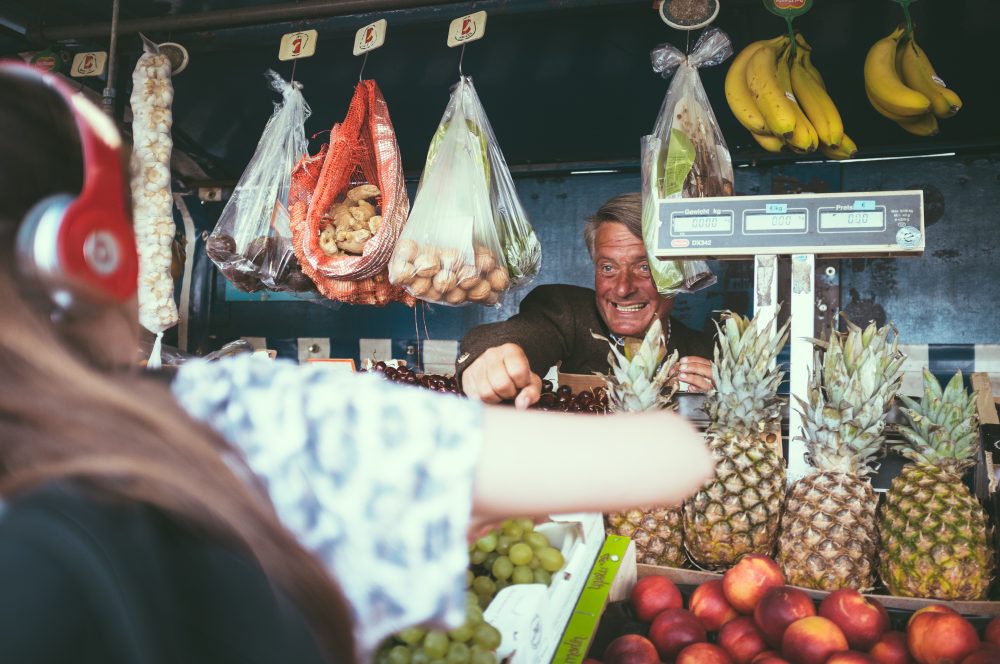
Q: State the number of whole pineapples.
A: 4